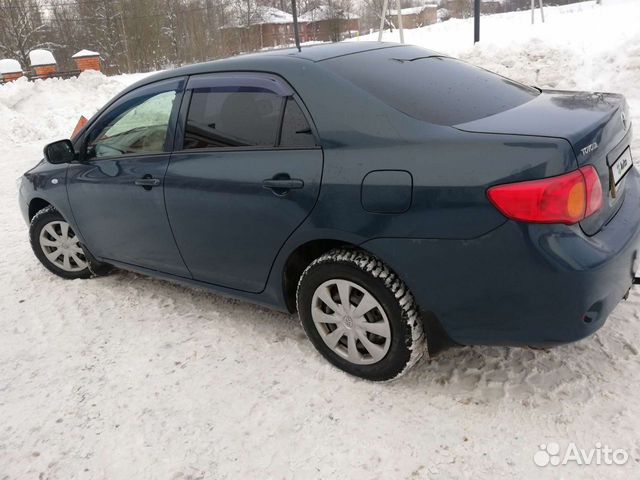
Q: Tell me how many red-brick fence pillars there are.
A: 3